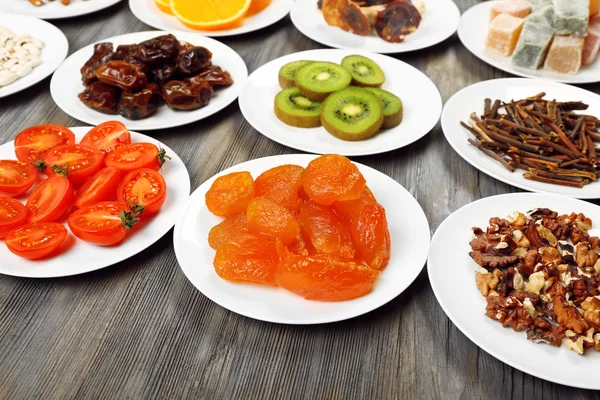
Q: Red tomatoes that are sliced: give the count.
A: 11